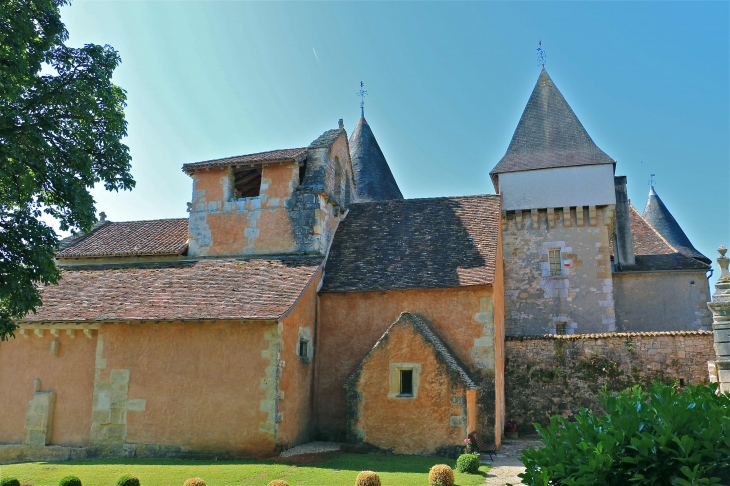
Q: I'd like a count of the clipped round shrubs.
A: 8